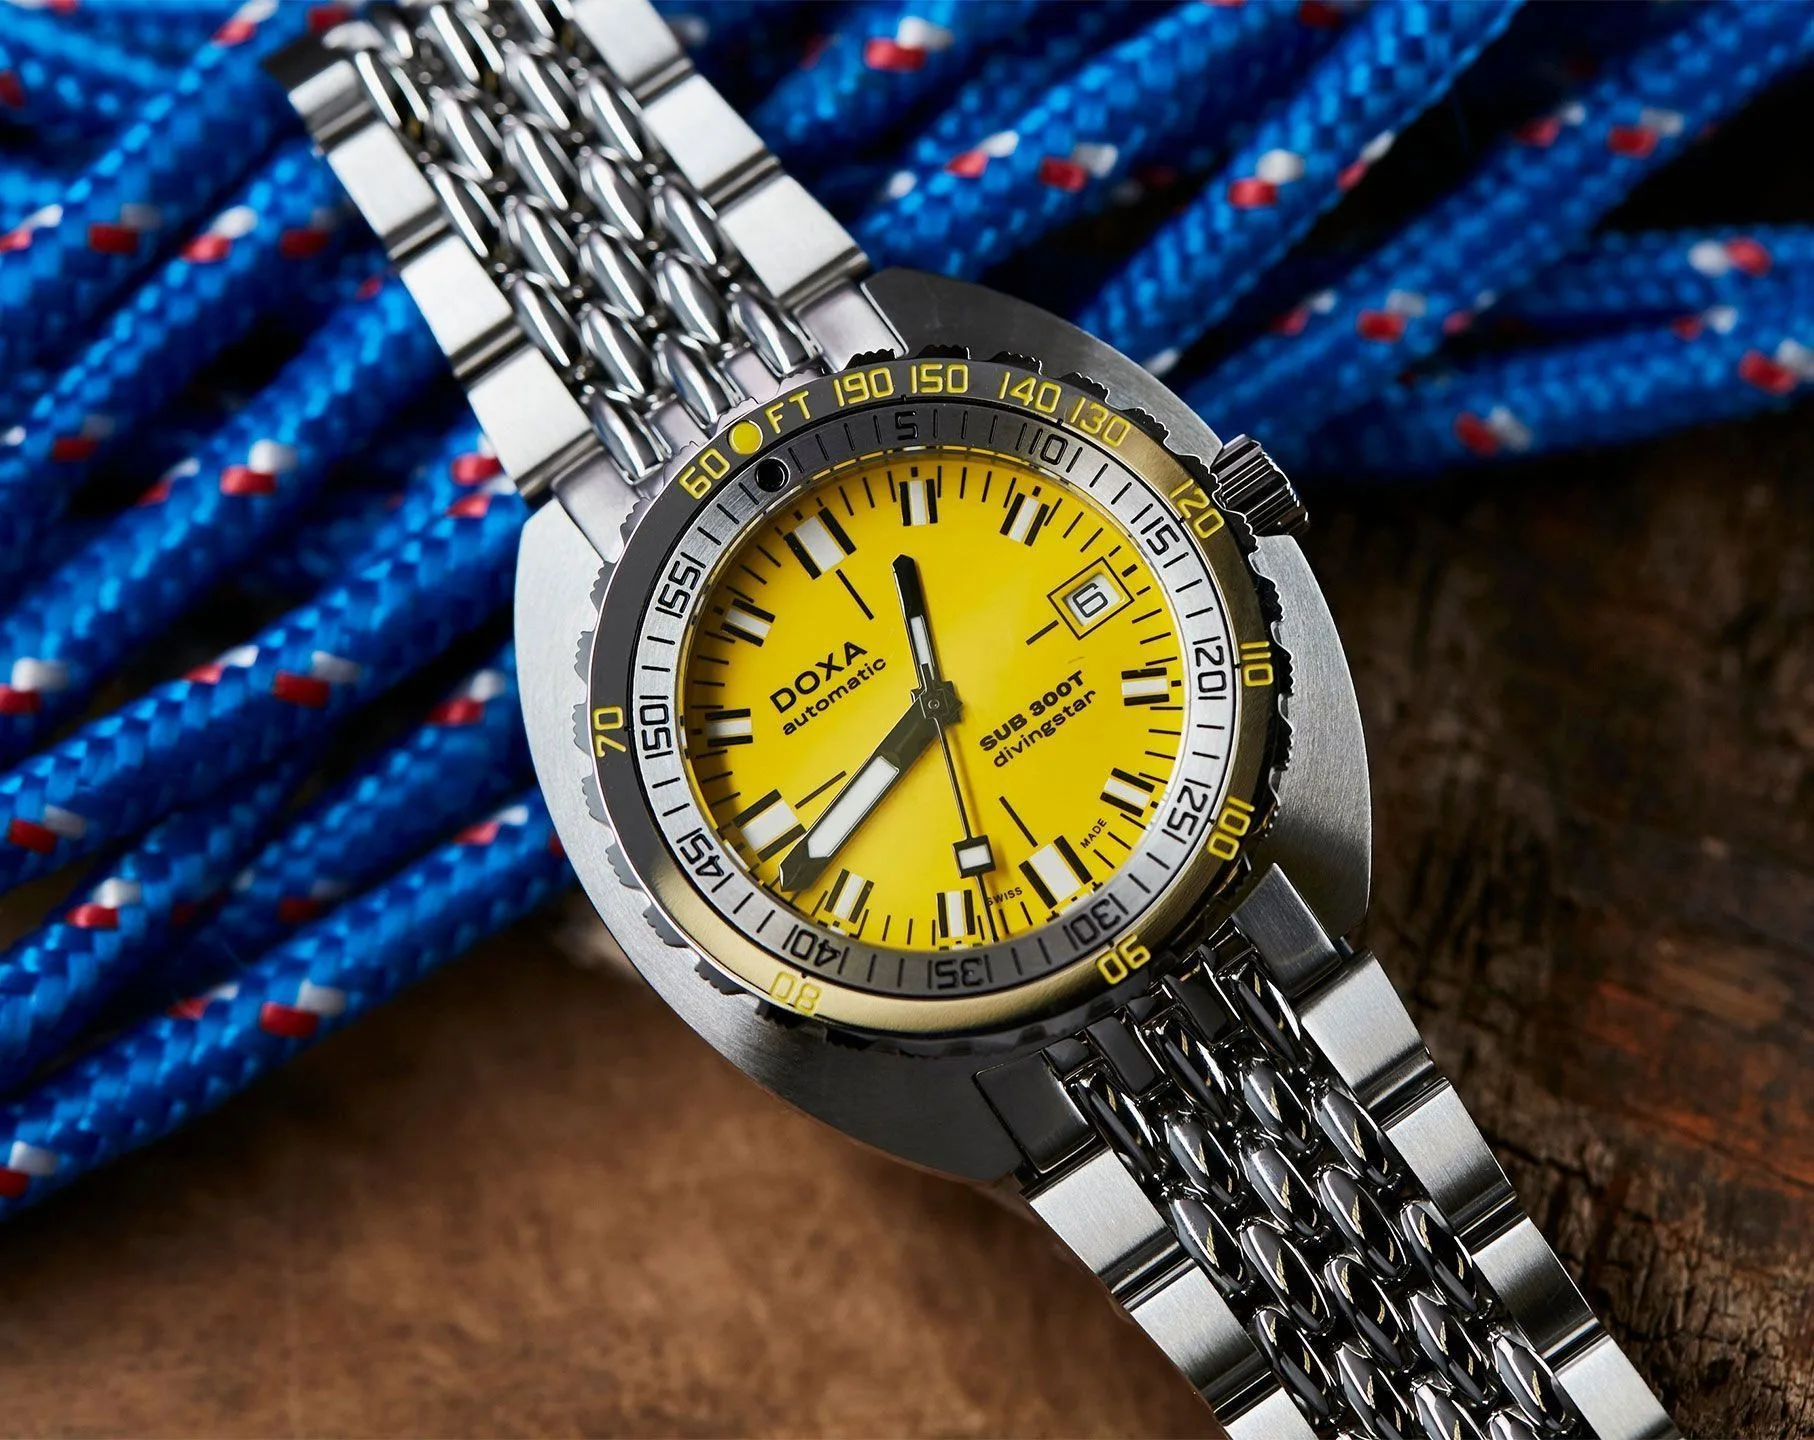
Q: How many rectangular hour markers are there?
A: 11